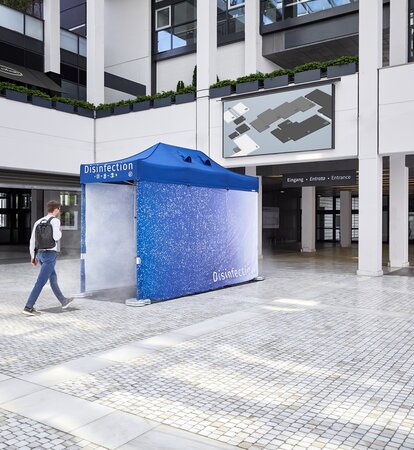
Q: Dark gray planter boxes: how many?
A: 14